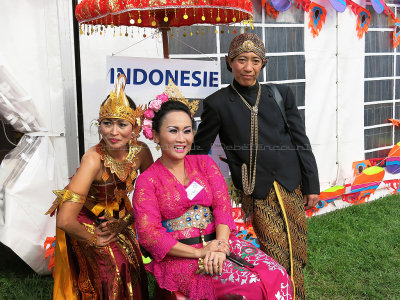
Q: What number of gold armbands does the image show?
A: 1